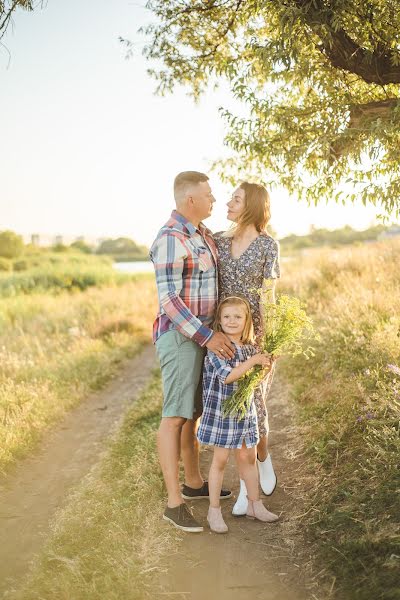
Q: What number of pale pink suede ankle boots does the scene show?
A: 2